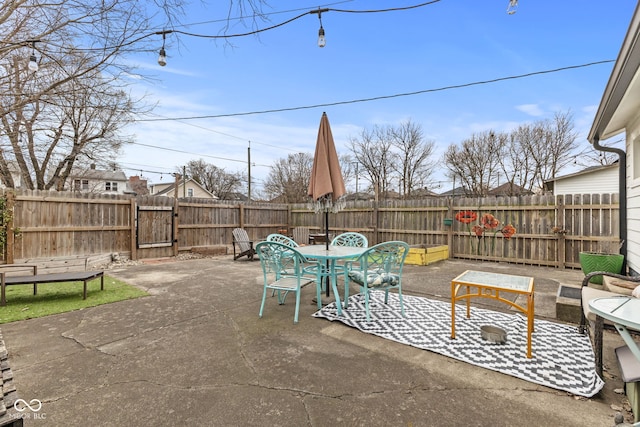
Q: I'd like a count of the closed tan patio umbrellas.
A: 1